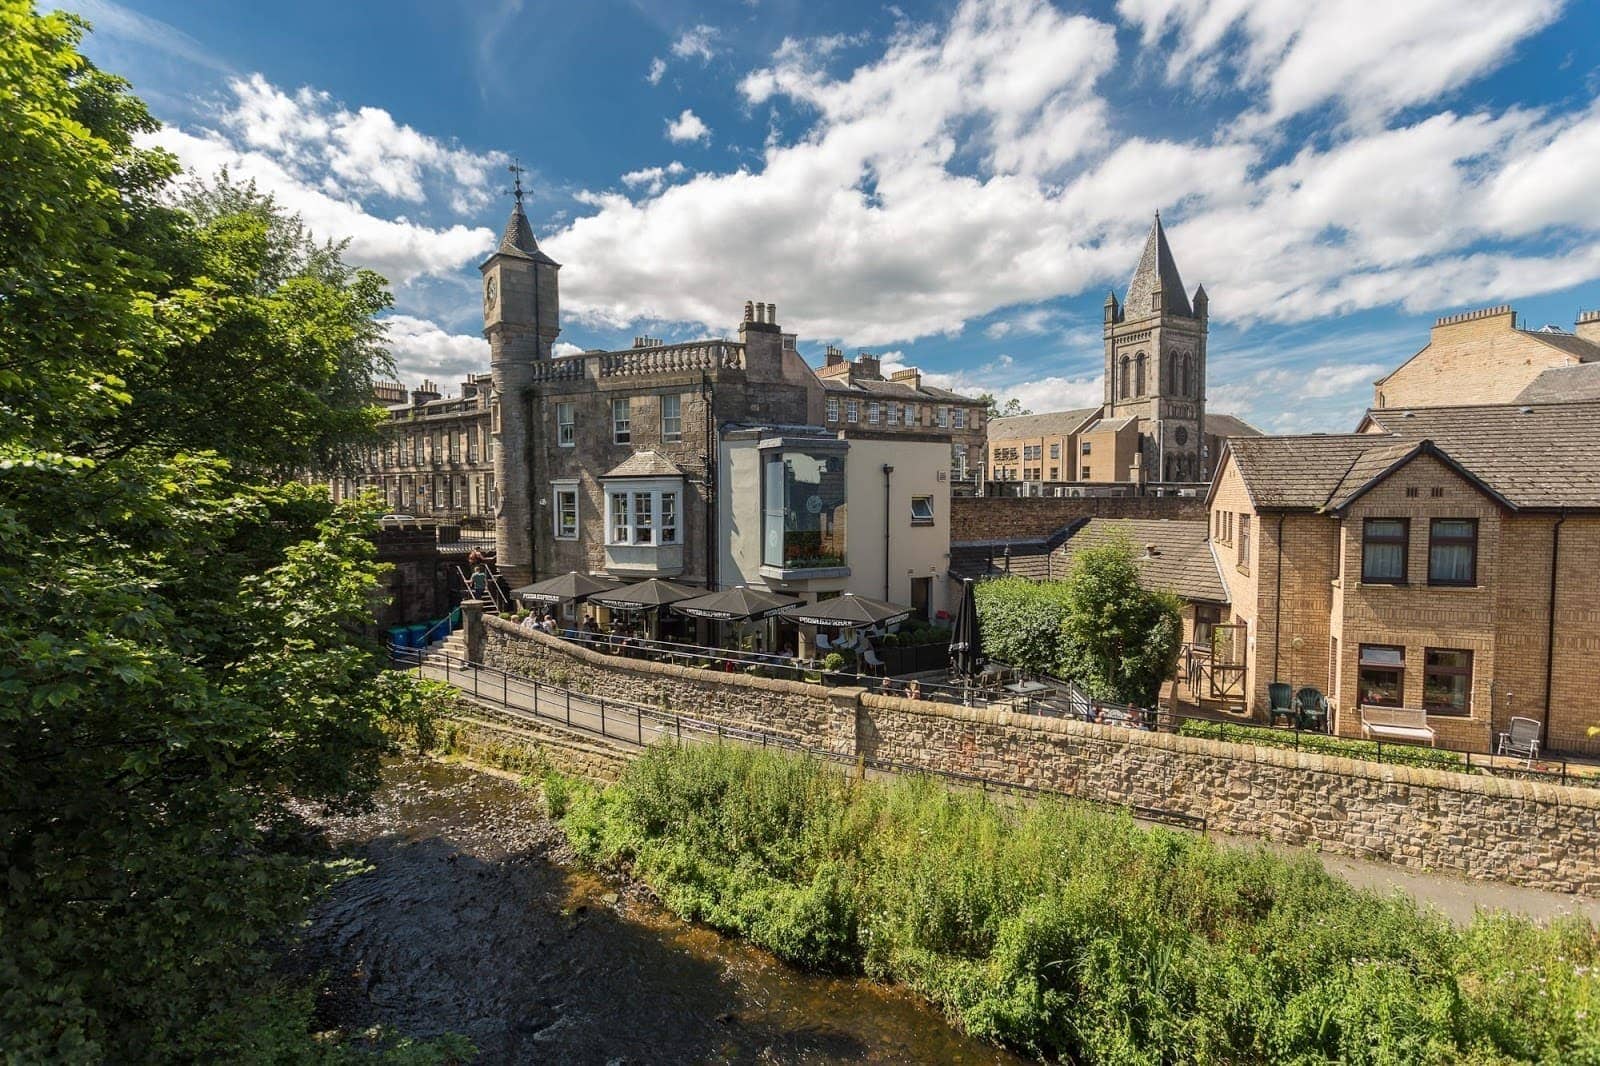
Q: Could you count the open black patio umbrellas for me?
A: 4